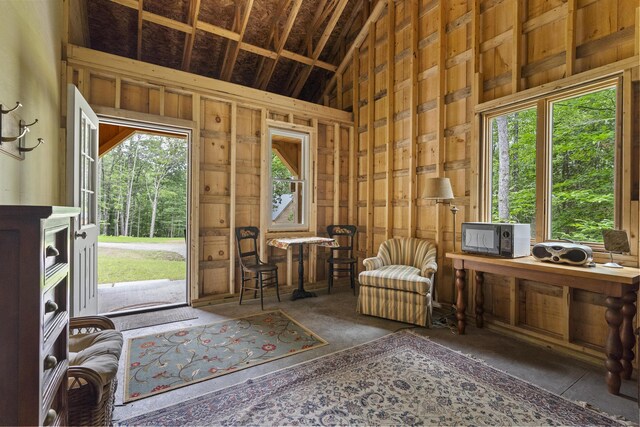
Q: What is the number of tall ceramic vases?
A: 0